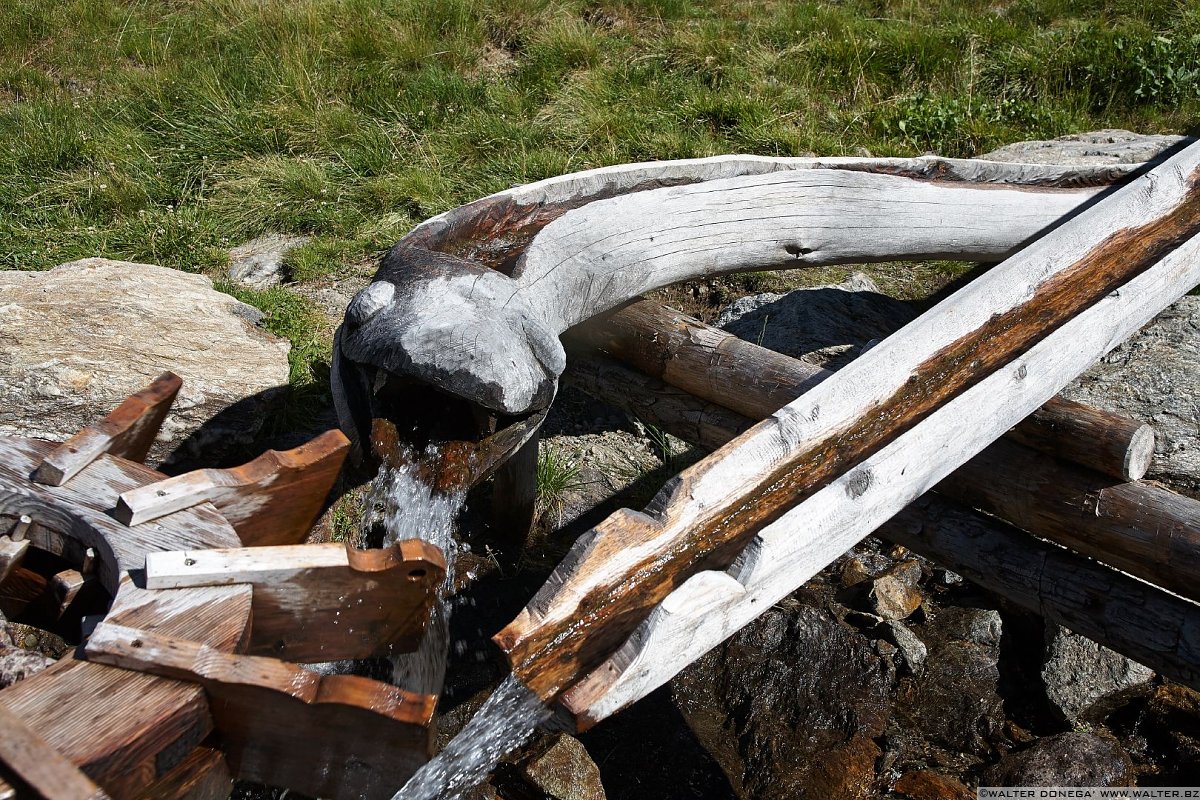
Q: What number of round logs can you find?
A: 3